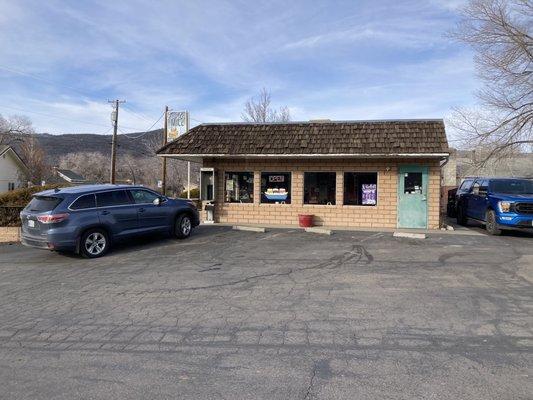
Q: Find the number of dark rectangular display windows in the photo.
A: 4